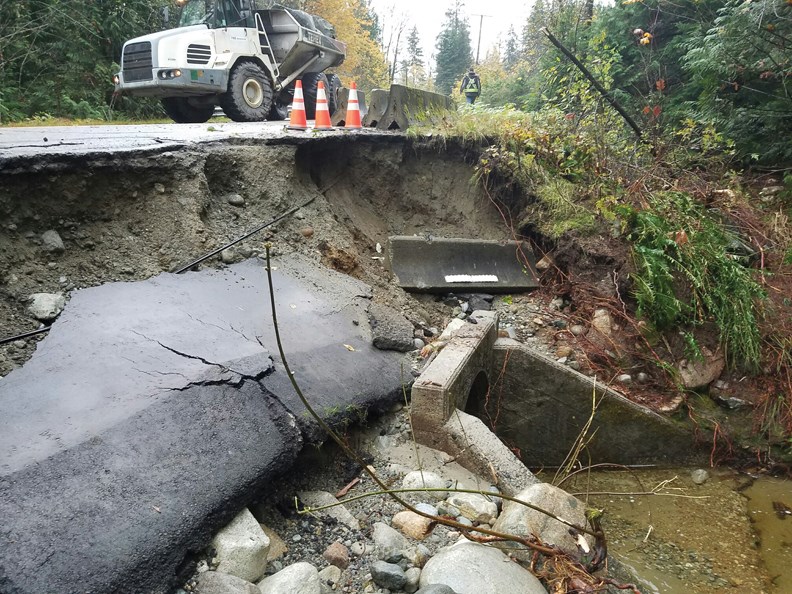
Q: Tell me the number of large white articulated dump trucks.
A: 1